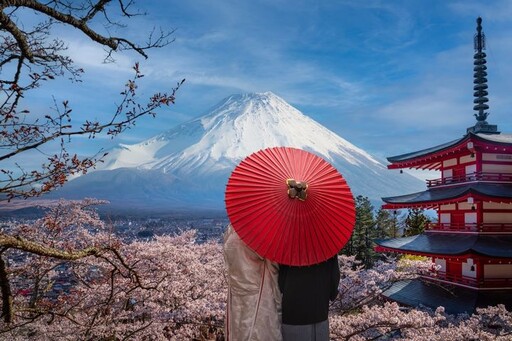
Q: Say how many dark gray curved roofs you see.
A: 4